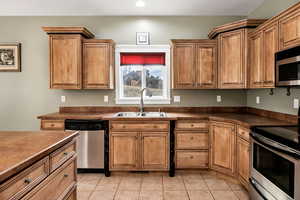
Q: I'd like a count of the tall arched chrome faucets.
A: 1